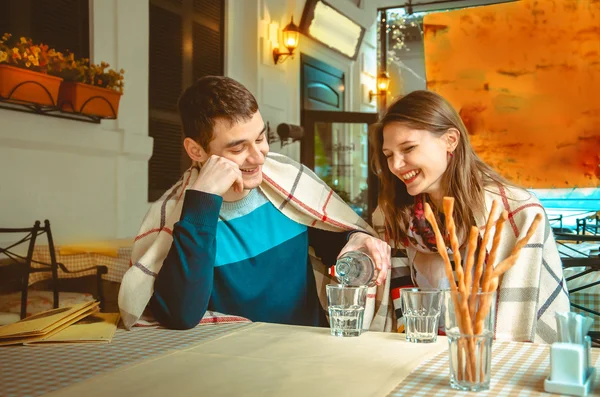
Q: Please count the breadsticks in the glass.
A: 6